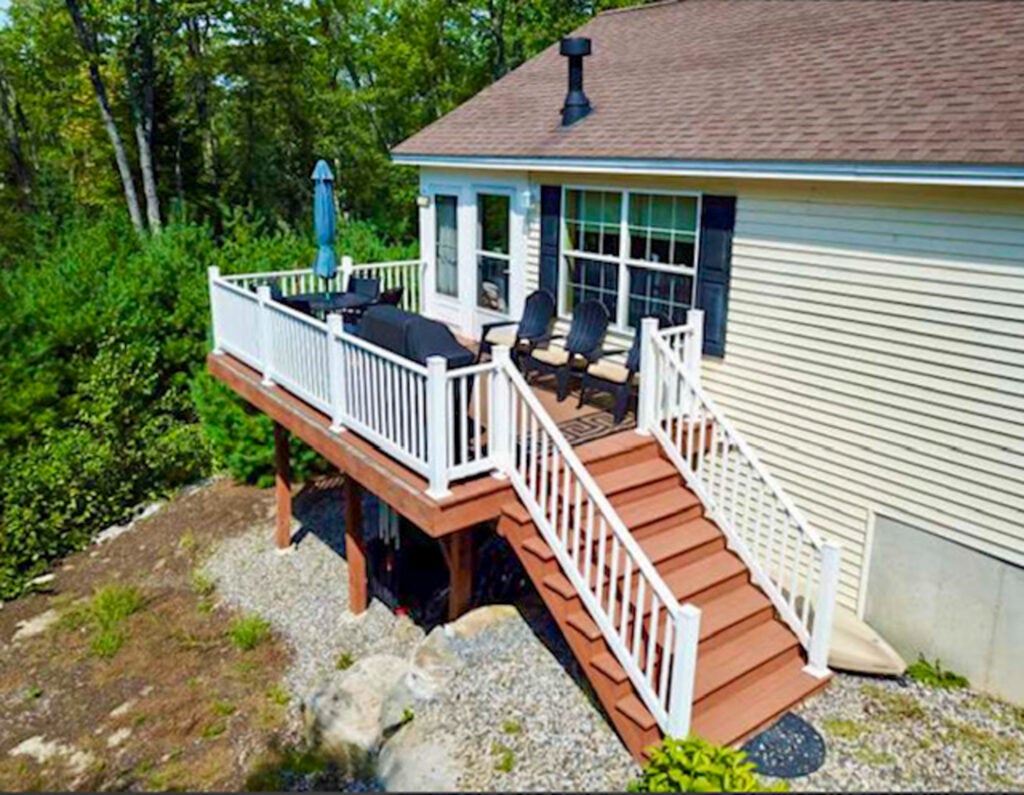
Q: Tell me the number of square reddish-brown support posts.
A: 3